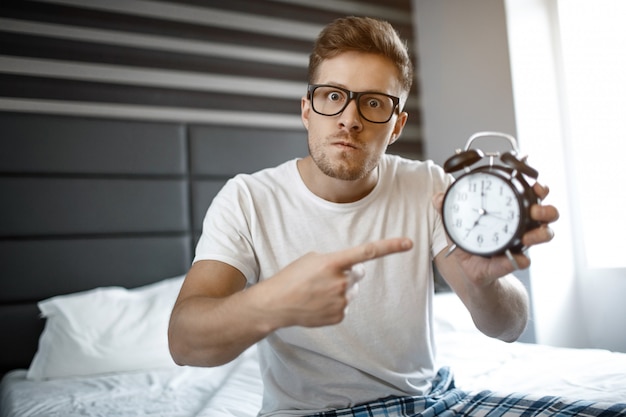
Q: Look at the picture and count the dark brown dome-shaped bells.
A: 2